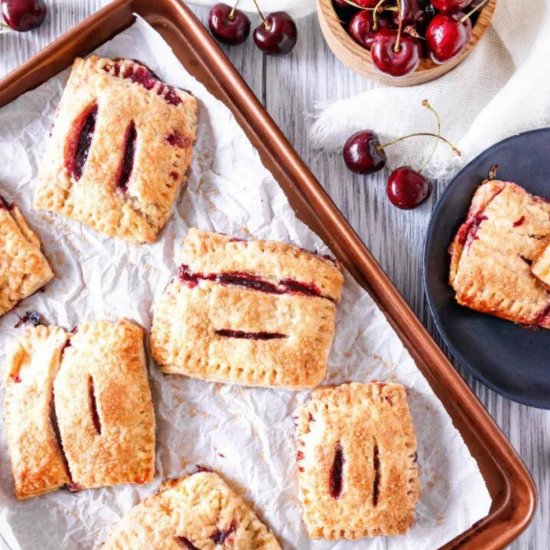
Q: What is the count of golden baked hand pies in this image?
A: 7